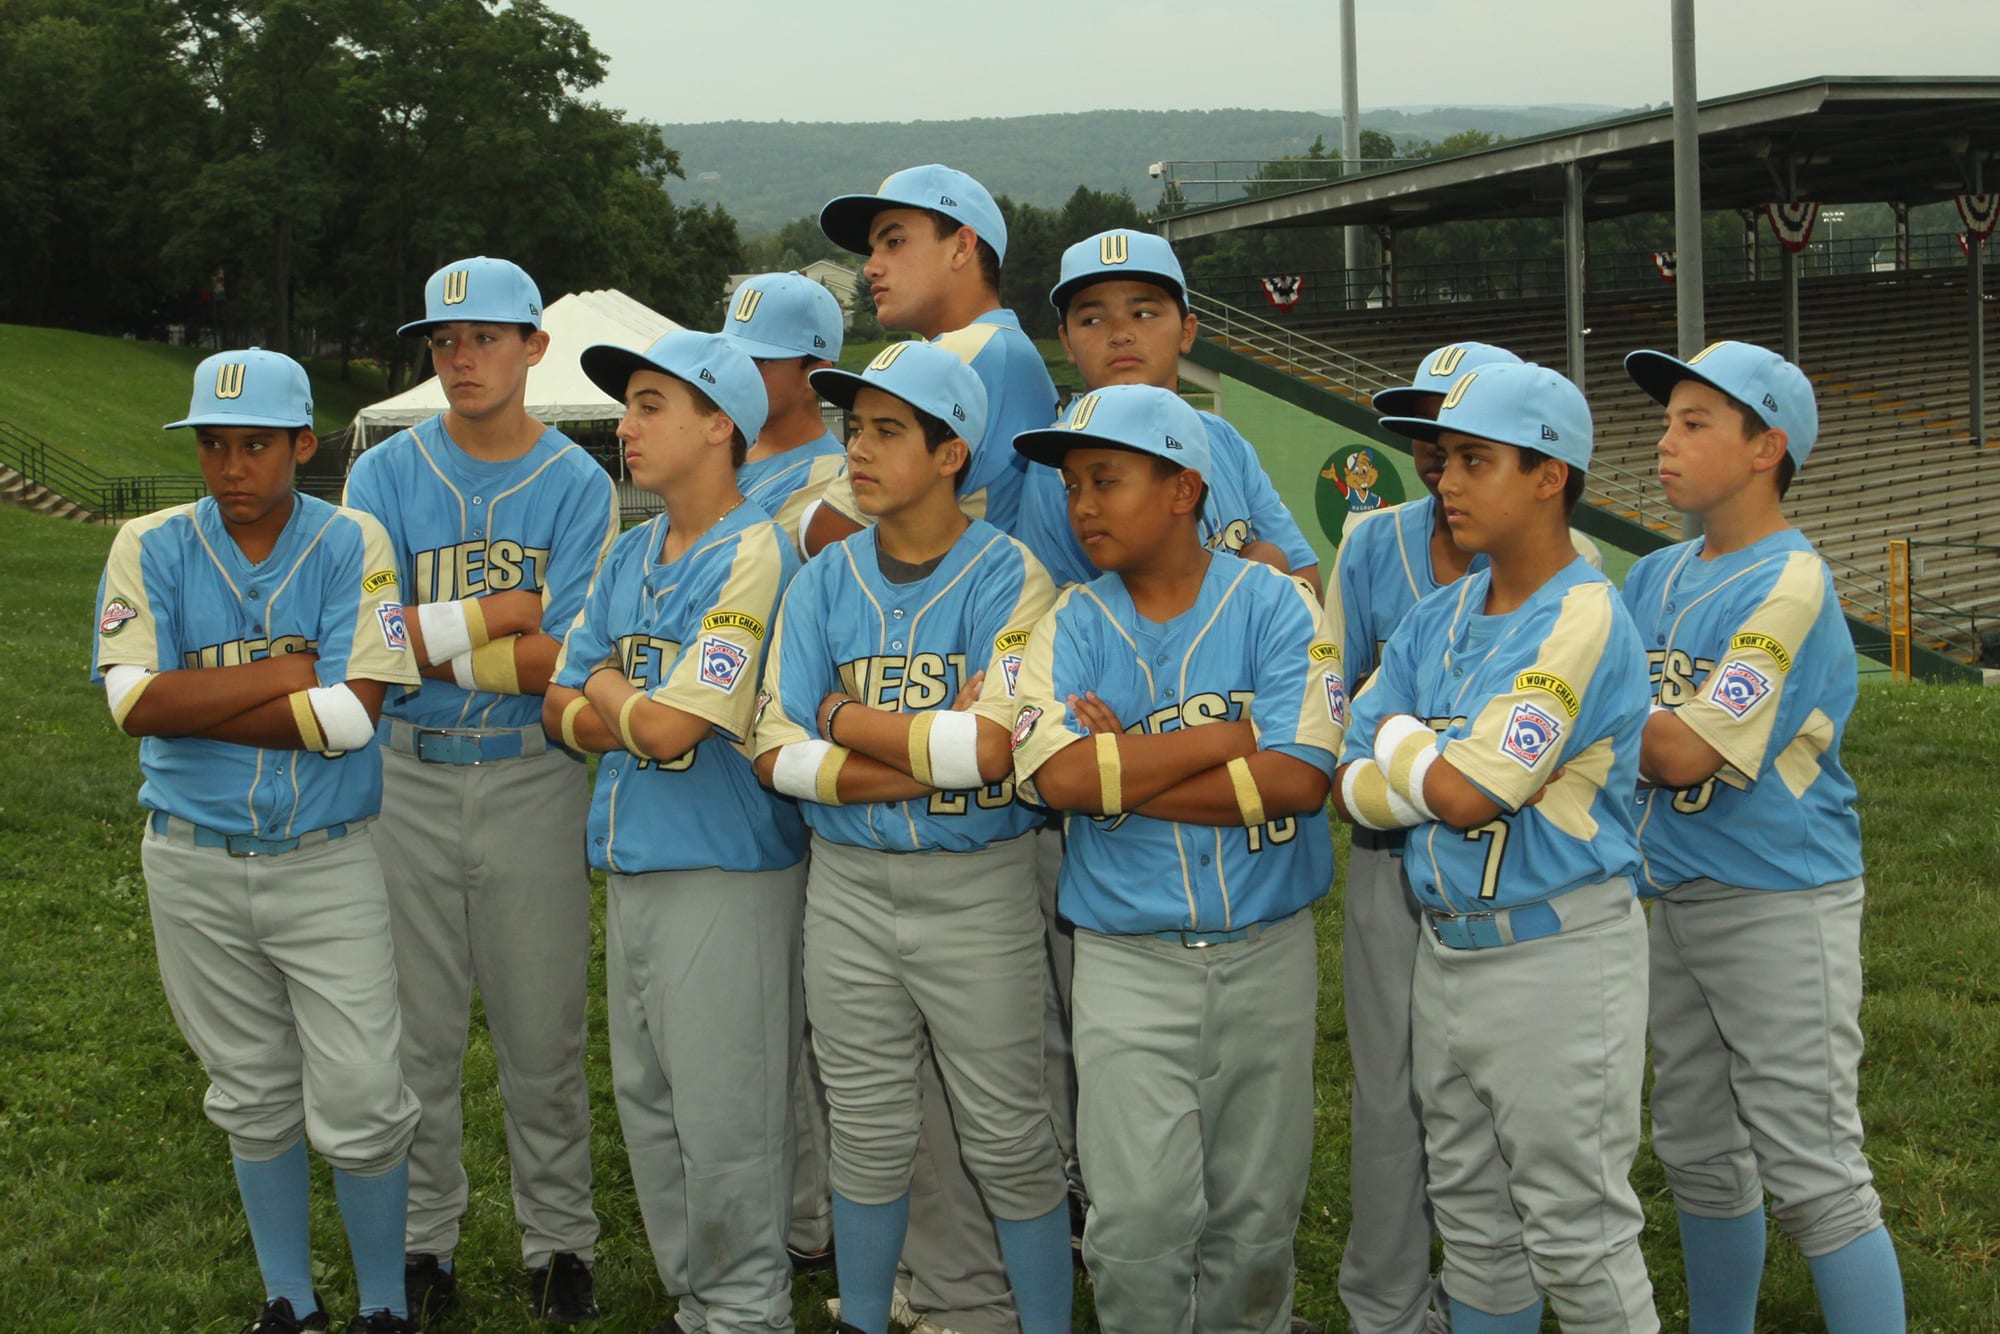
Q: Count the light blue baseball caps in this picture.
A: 11